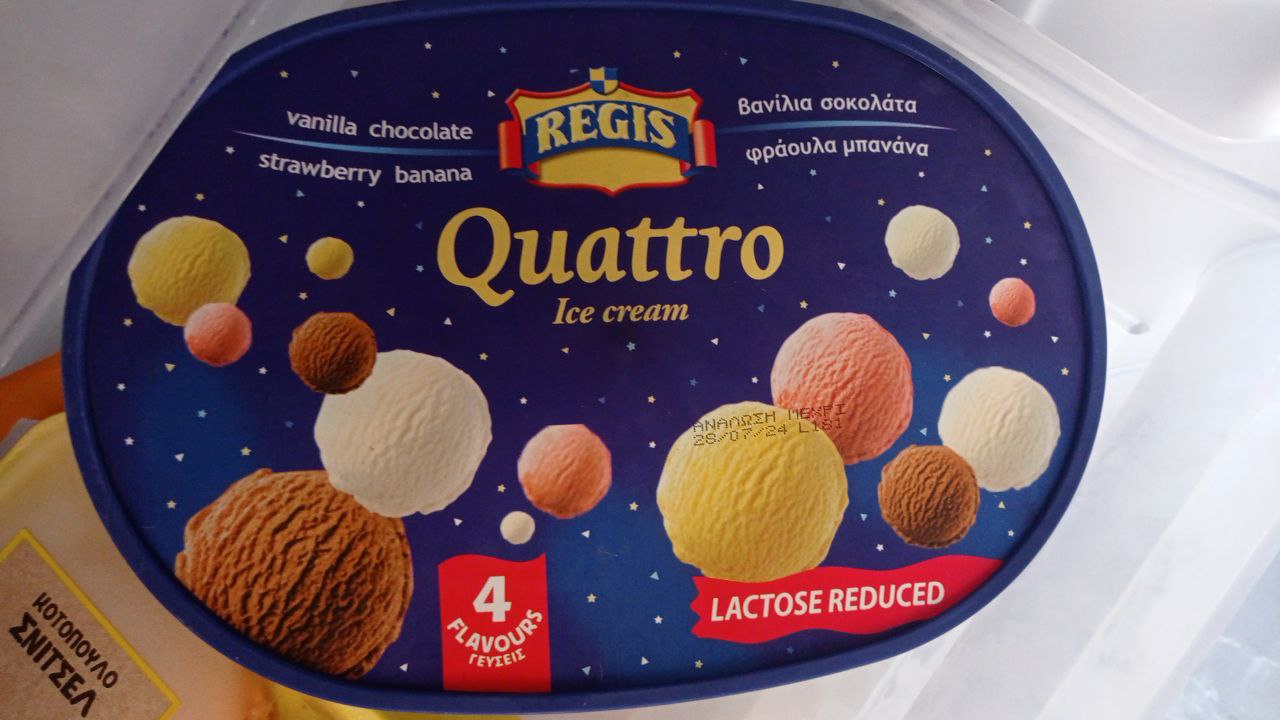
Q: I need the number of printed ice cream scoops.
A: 14